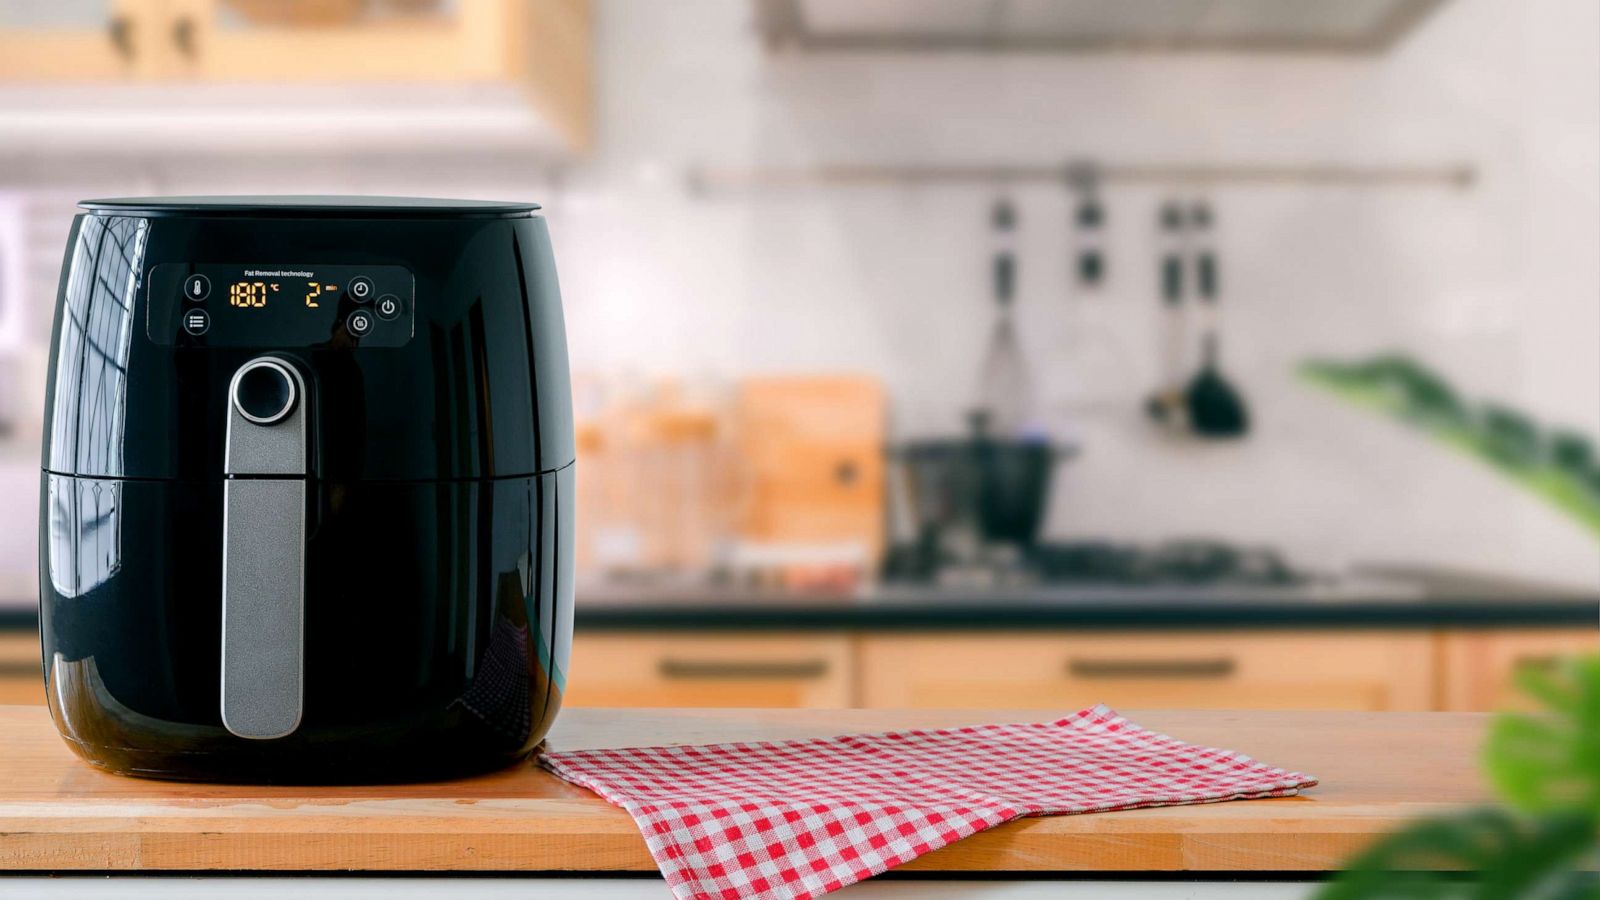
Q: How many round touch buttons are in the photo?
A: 5